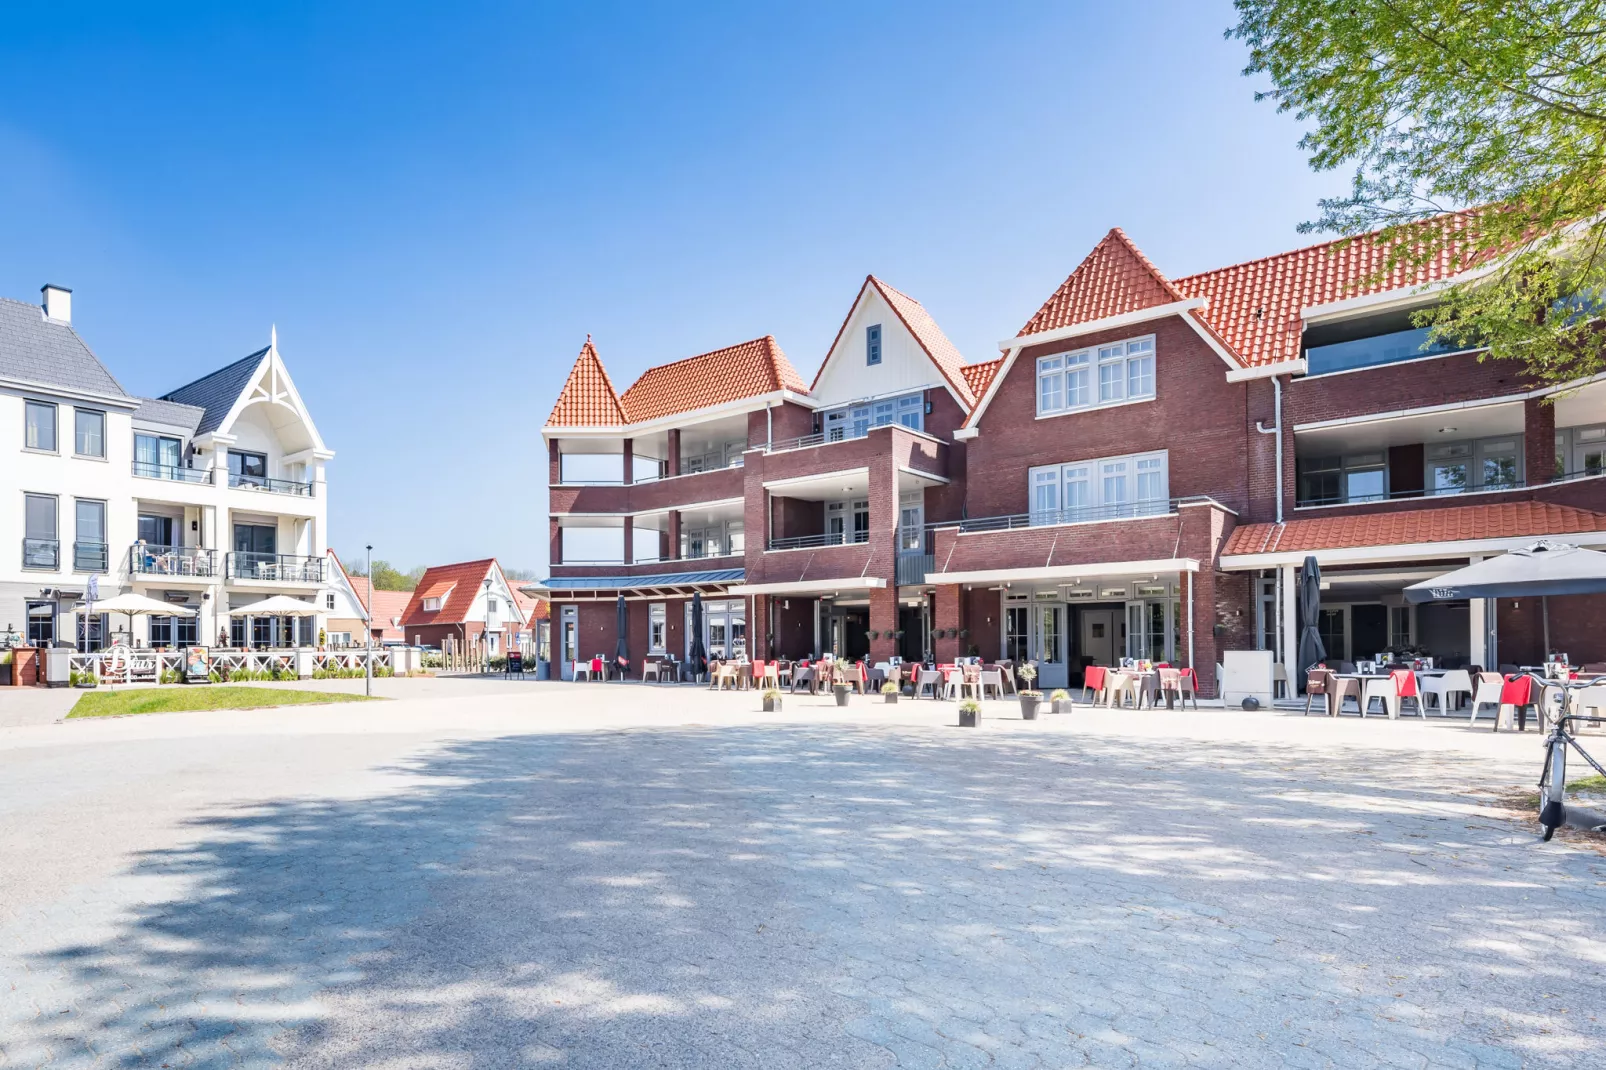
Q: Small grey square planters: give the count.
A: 4